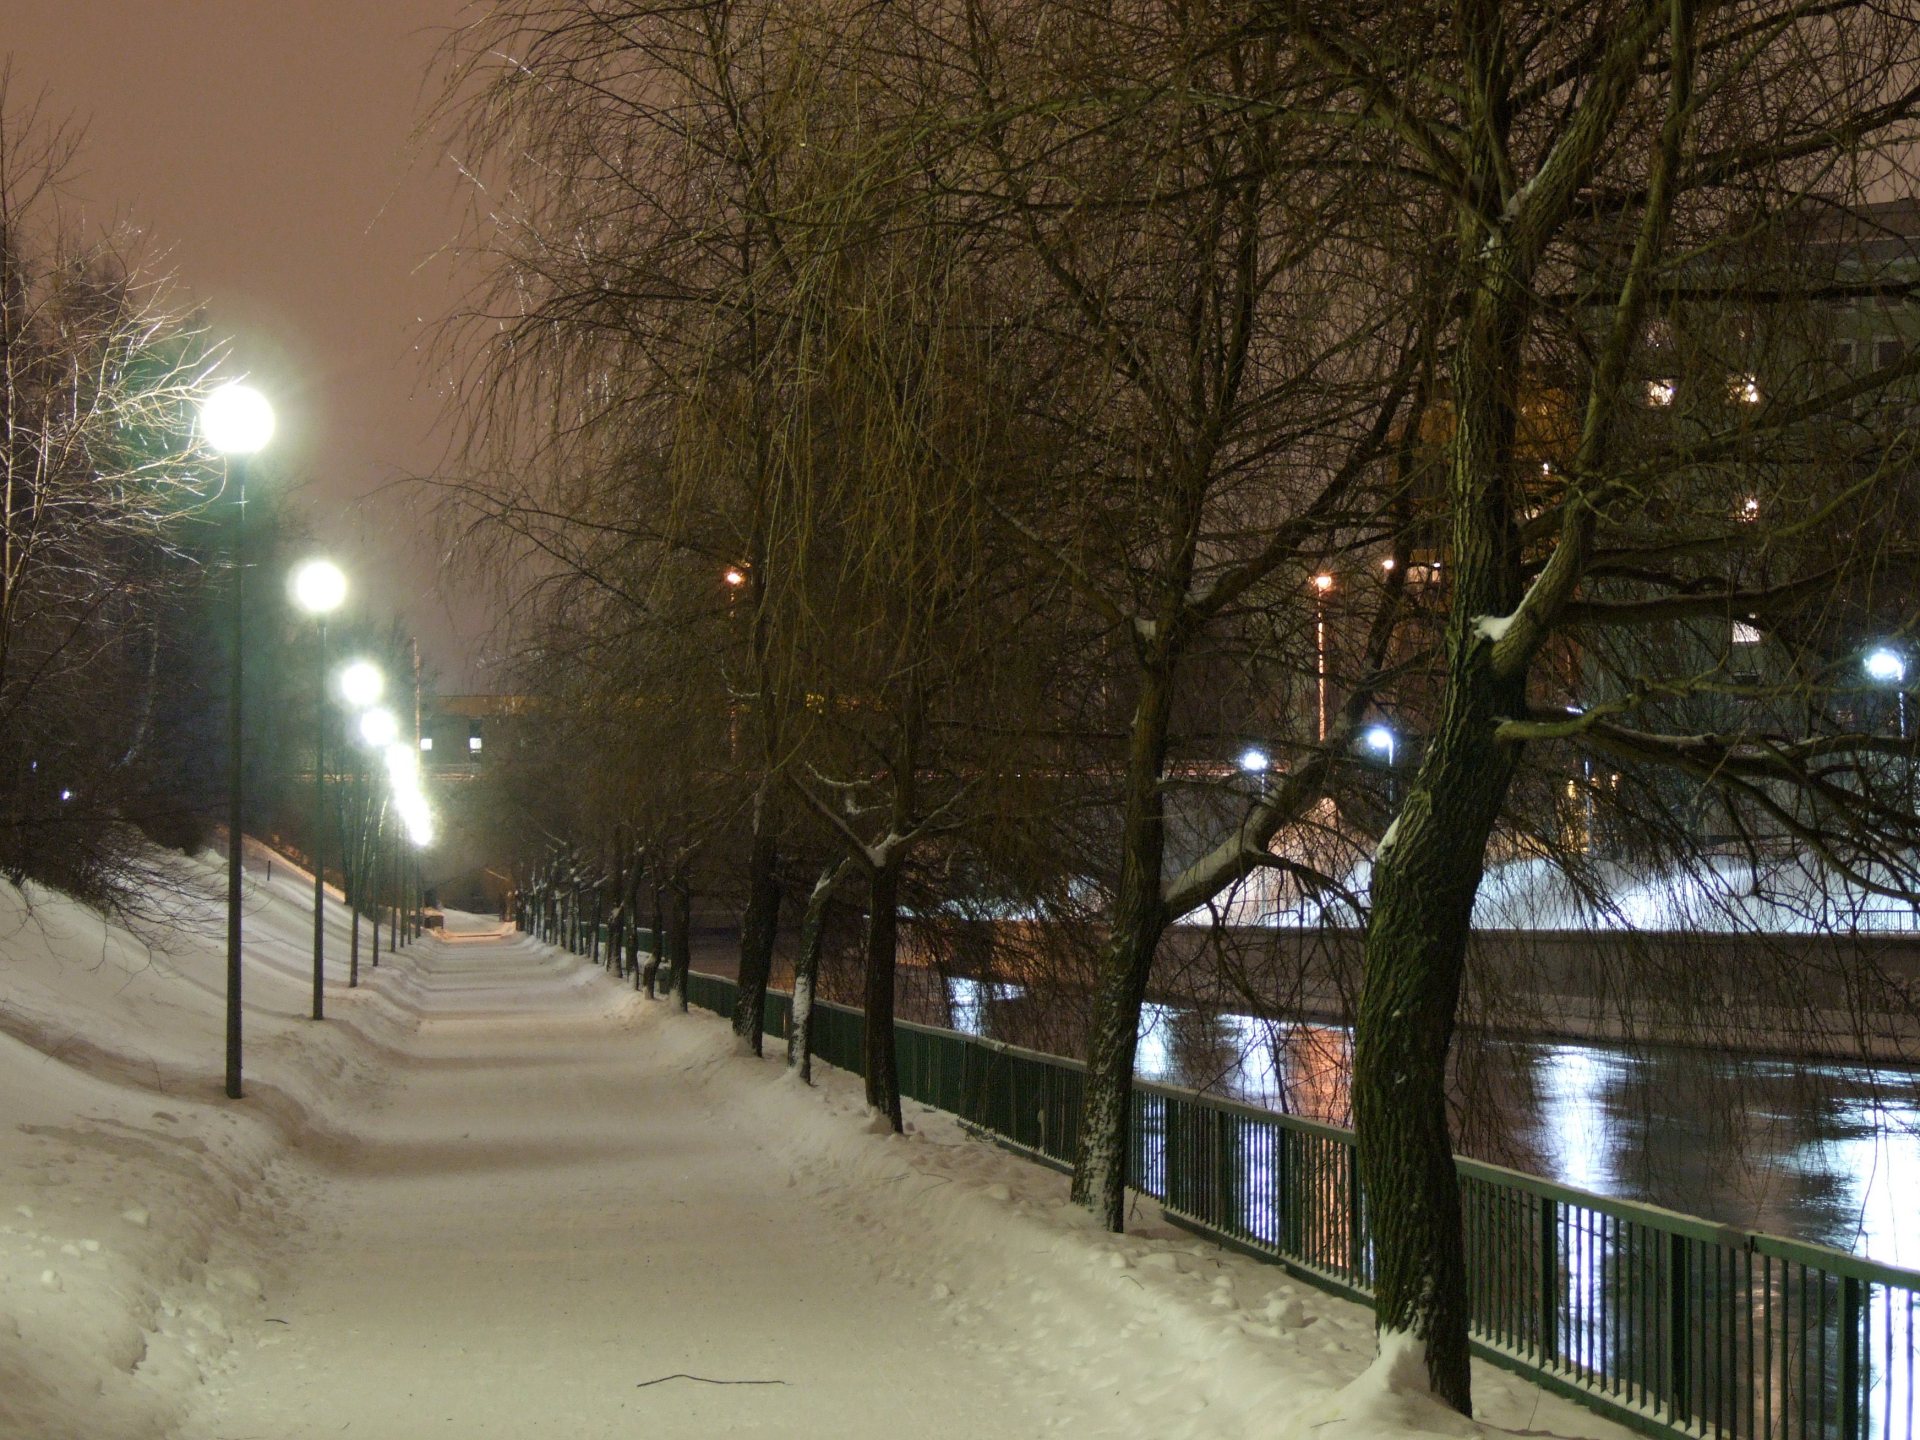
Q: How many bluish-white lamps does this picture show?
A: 3